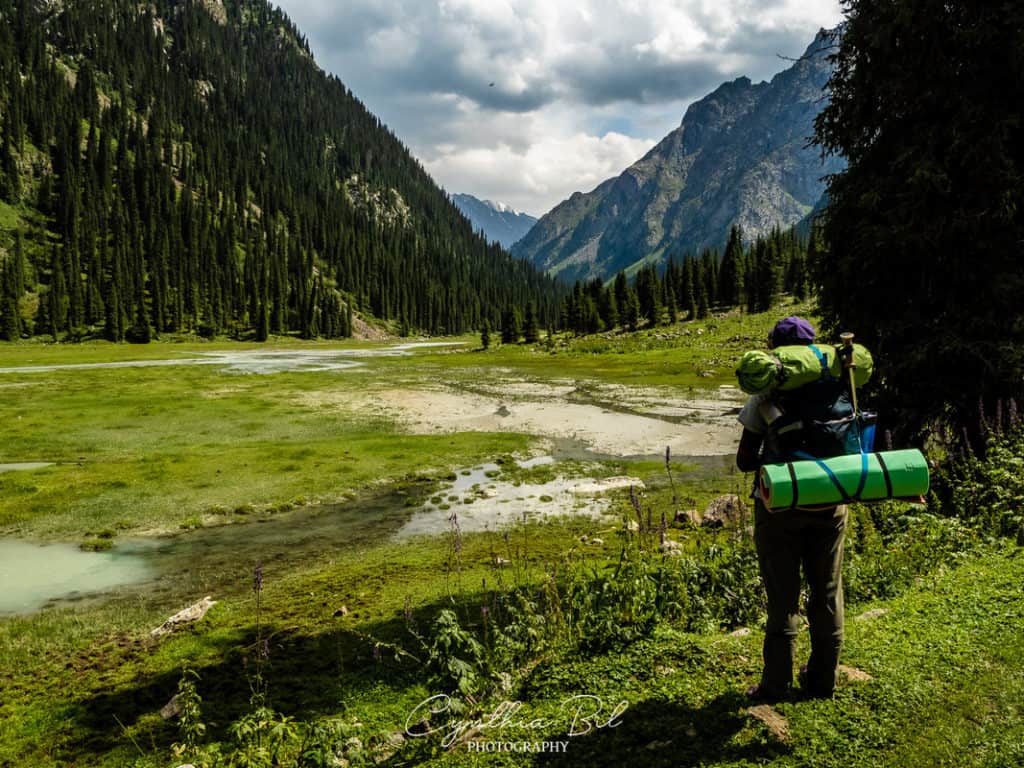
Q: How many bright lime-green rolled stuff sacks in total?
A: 1